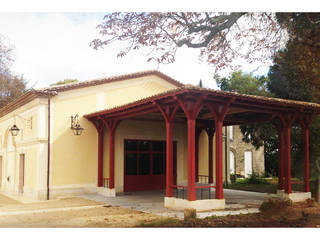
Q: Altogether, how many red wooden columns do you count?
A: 10